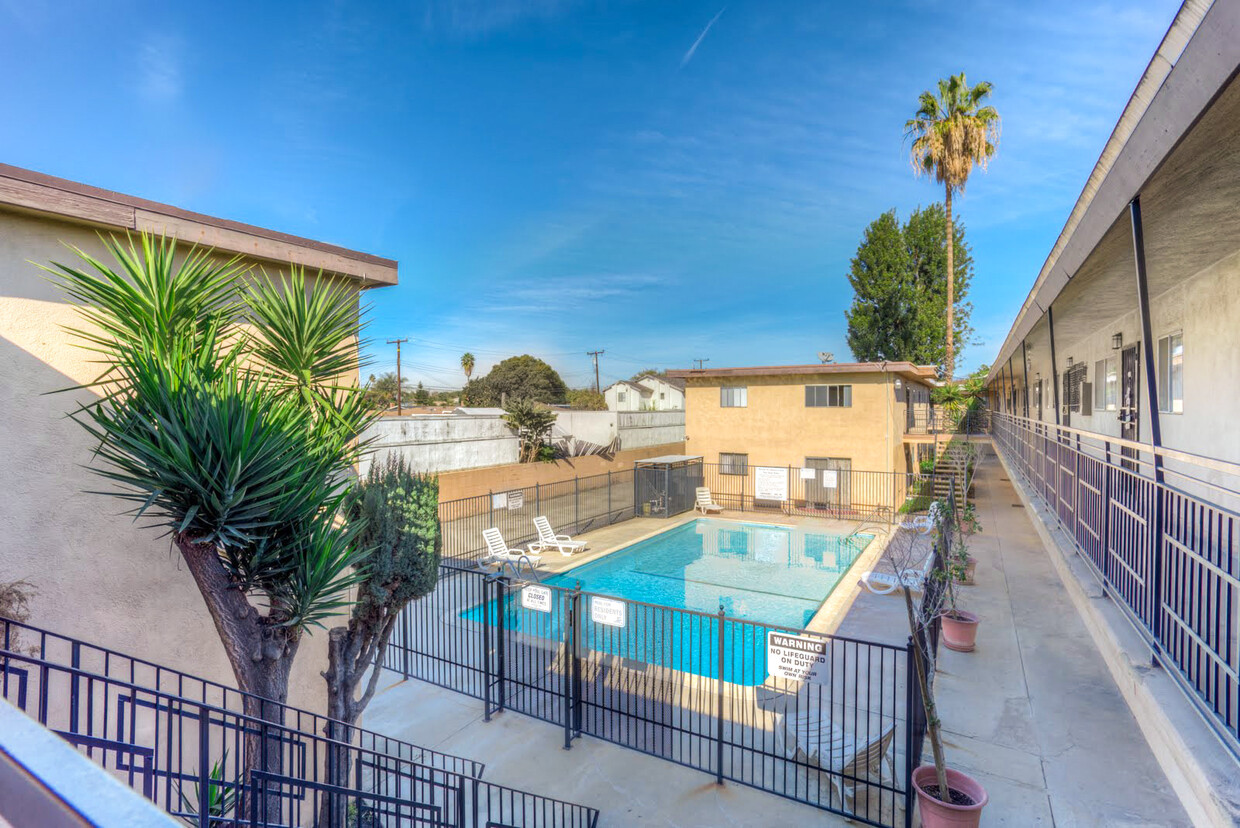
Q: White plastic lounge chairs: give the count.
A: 6